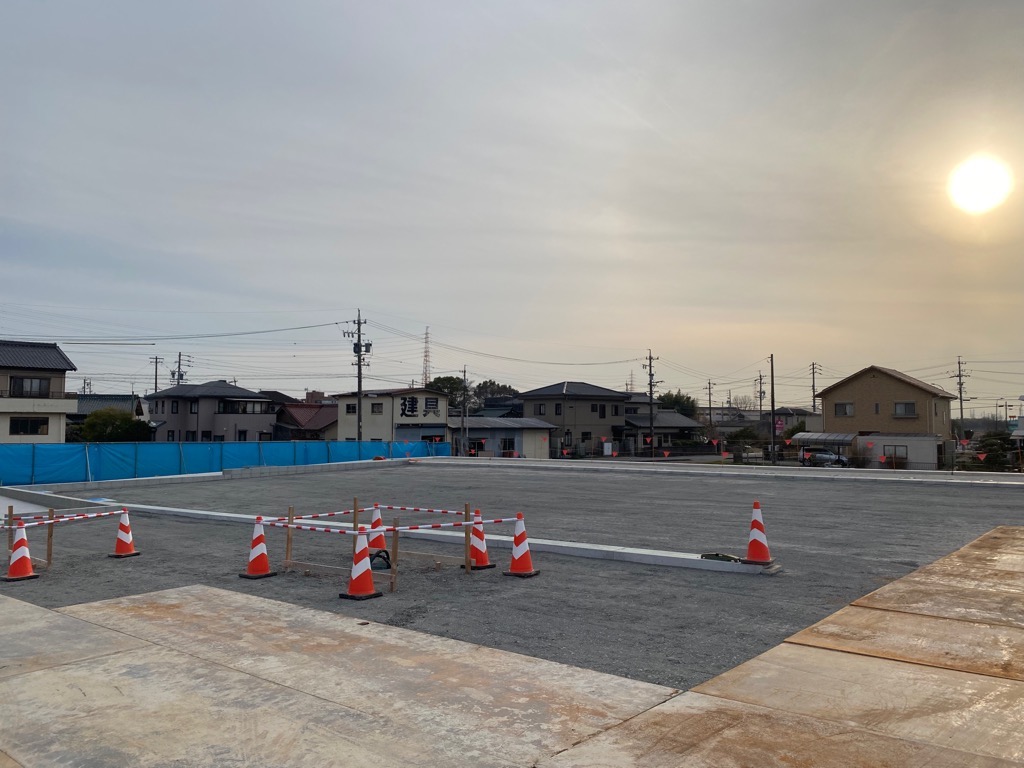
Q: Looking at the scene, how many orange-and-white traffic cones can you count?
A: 8